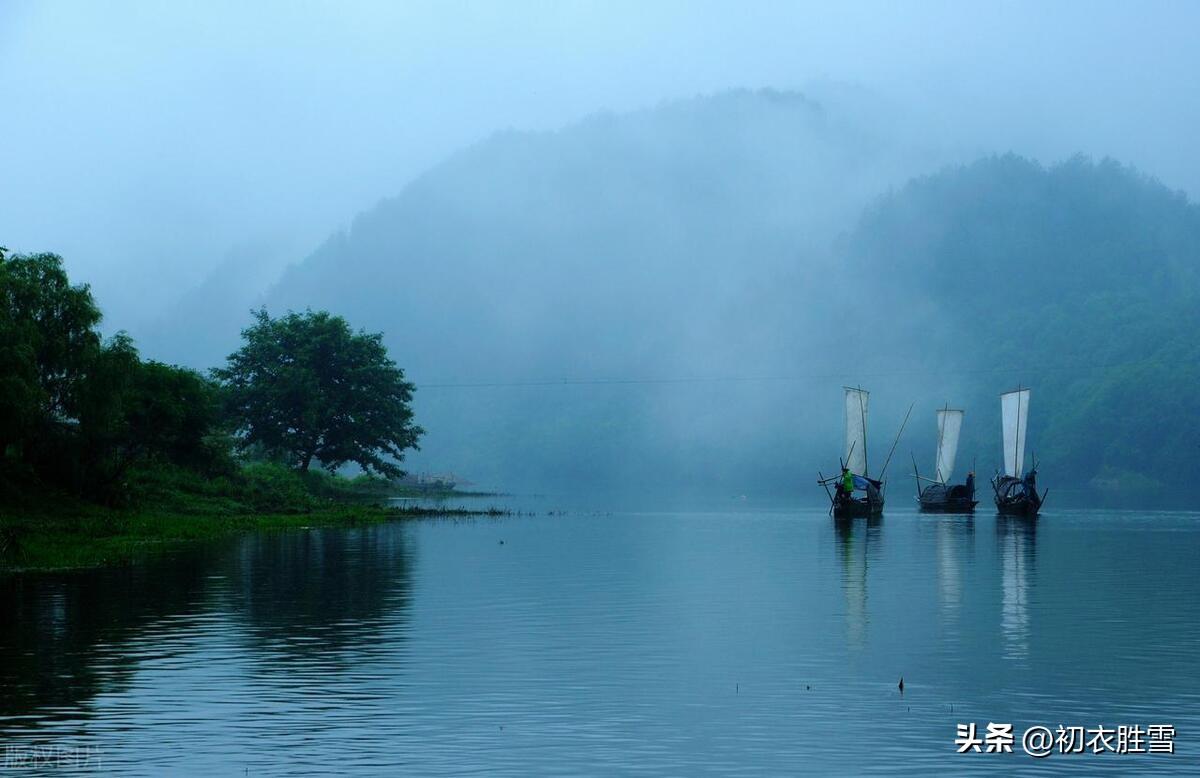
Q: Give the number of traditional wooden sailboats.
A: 3